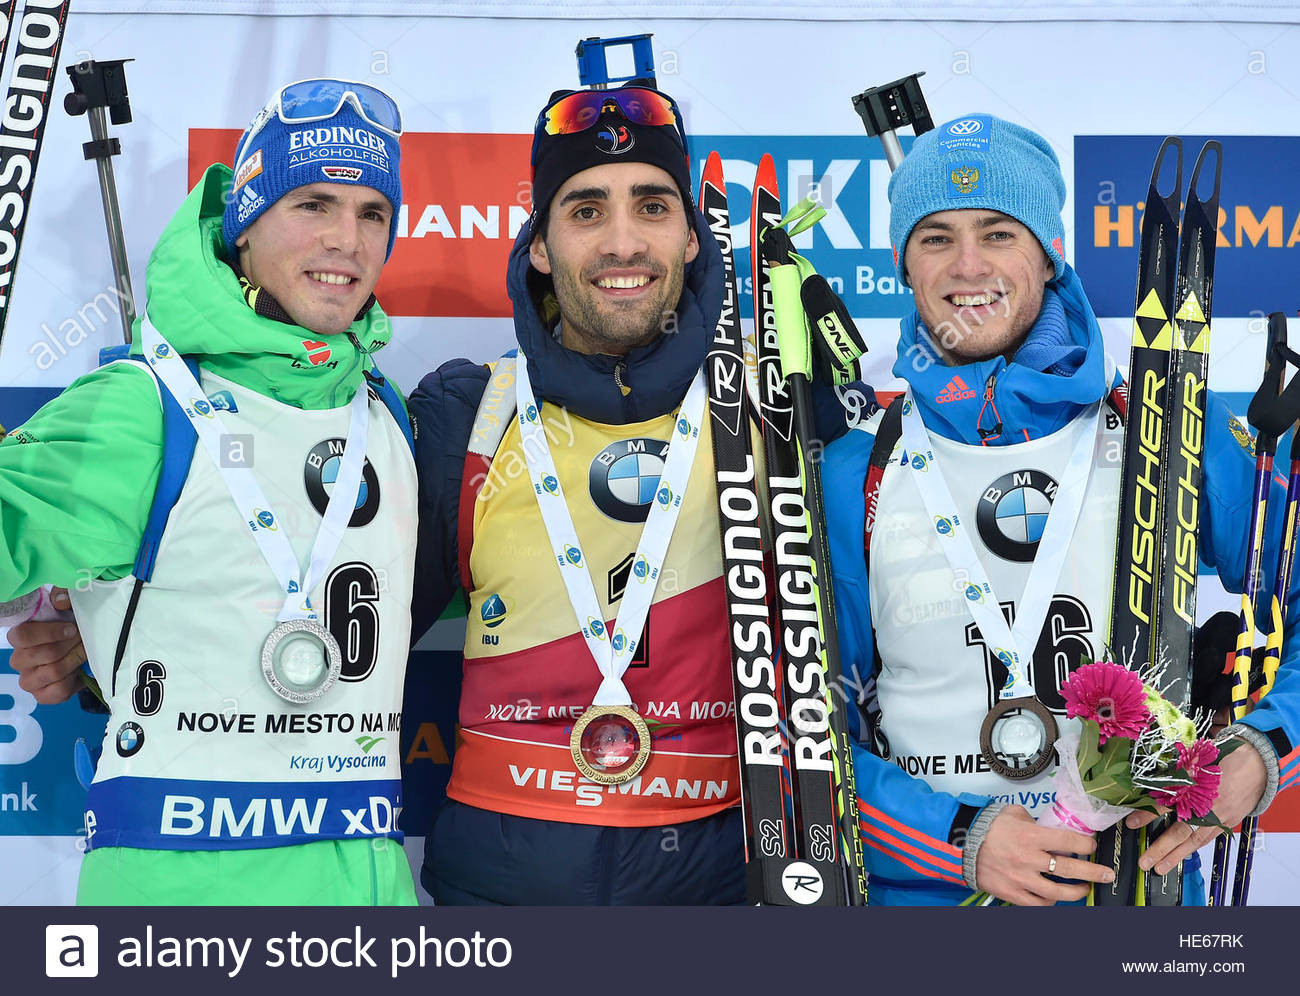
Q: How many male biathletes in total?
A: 3